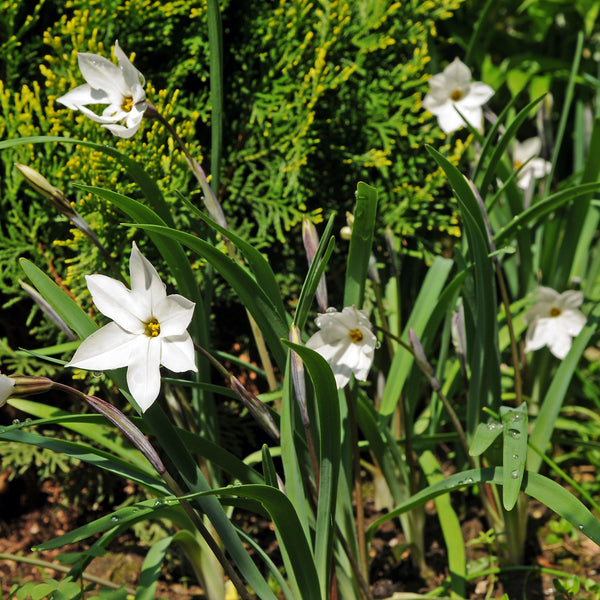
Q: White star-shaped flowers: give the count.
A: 6